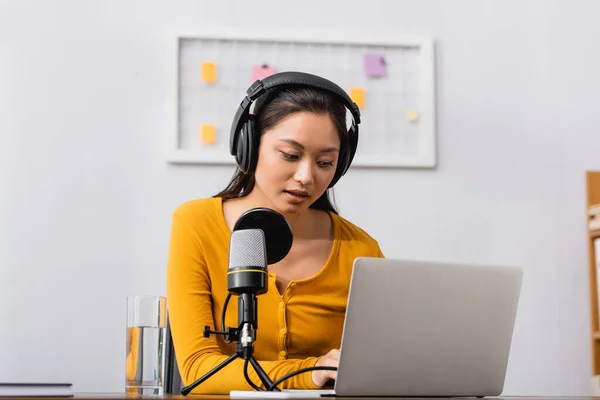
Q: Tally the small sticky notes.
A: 6